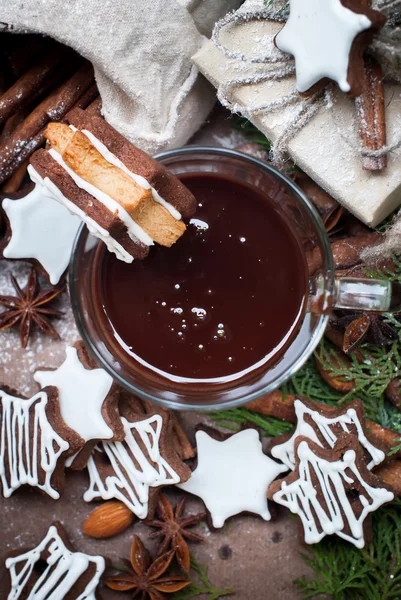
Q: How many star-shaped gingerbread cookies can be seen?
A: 9